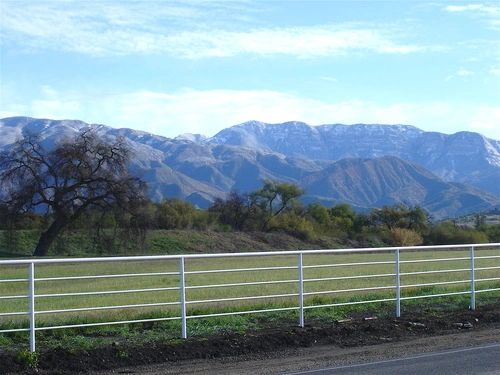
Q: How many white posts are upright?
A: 5